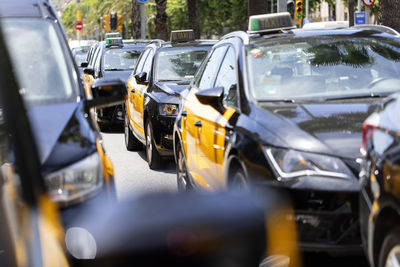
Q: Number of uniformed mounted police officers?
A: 0